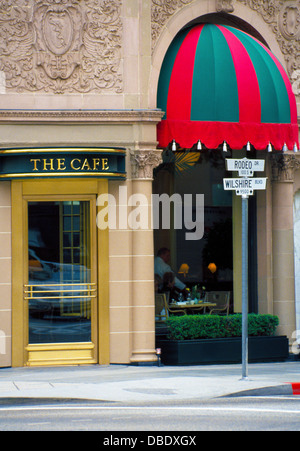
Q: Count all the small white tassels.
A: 7